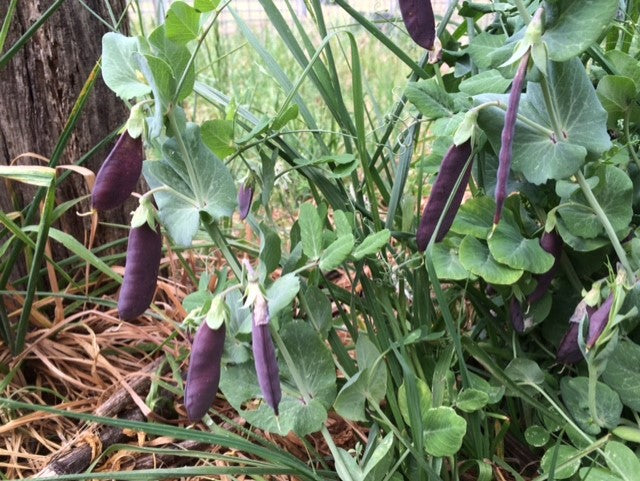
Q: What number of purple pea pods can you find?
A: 12